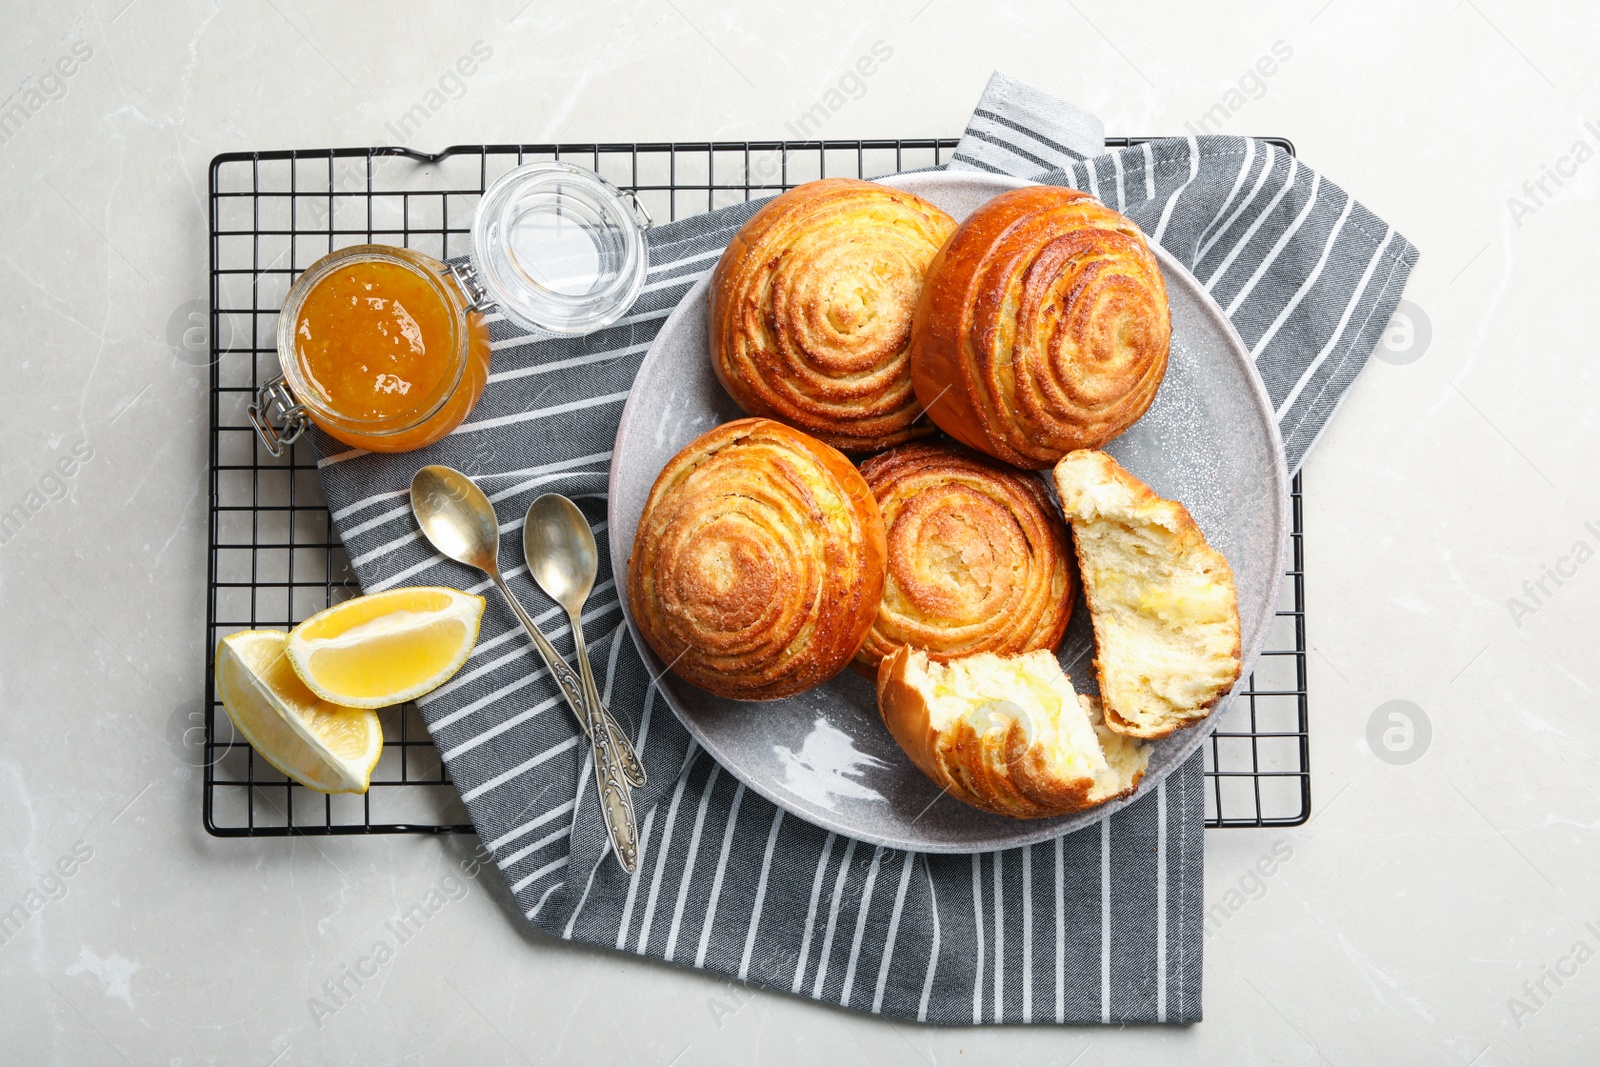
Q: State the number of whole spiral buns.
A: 4